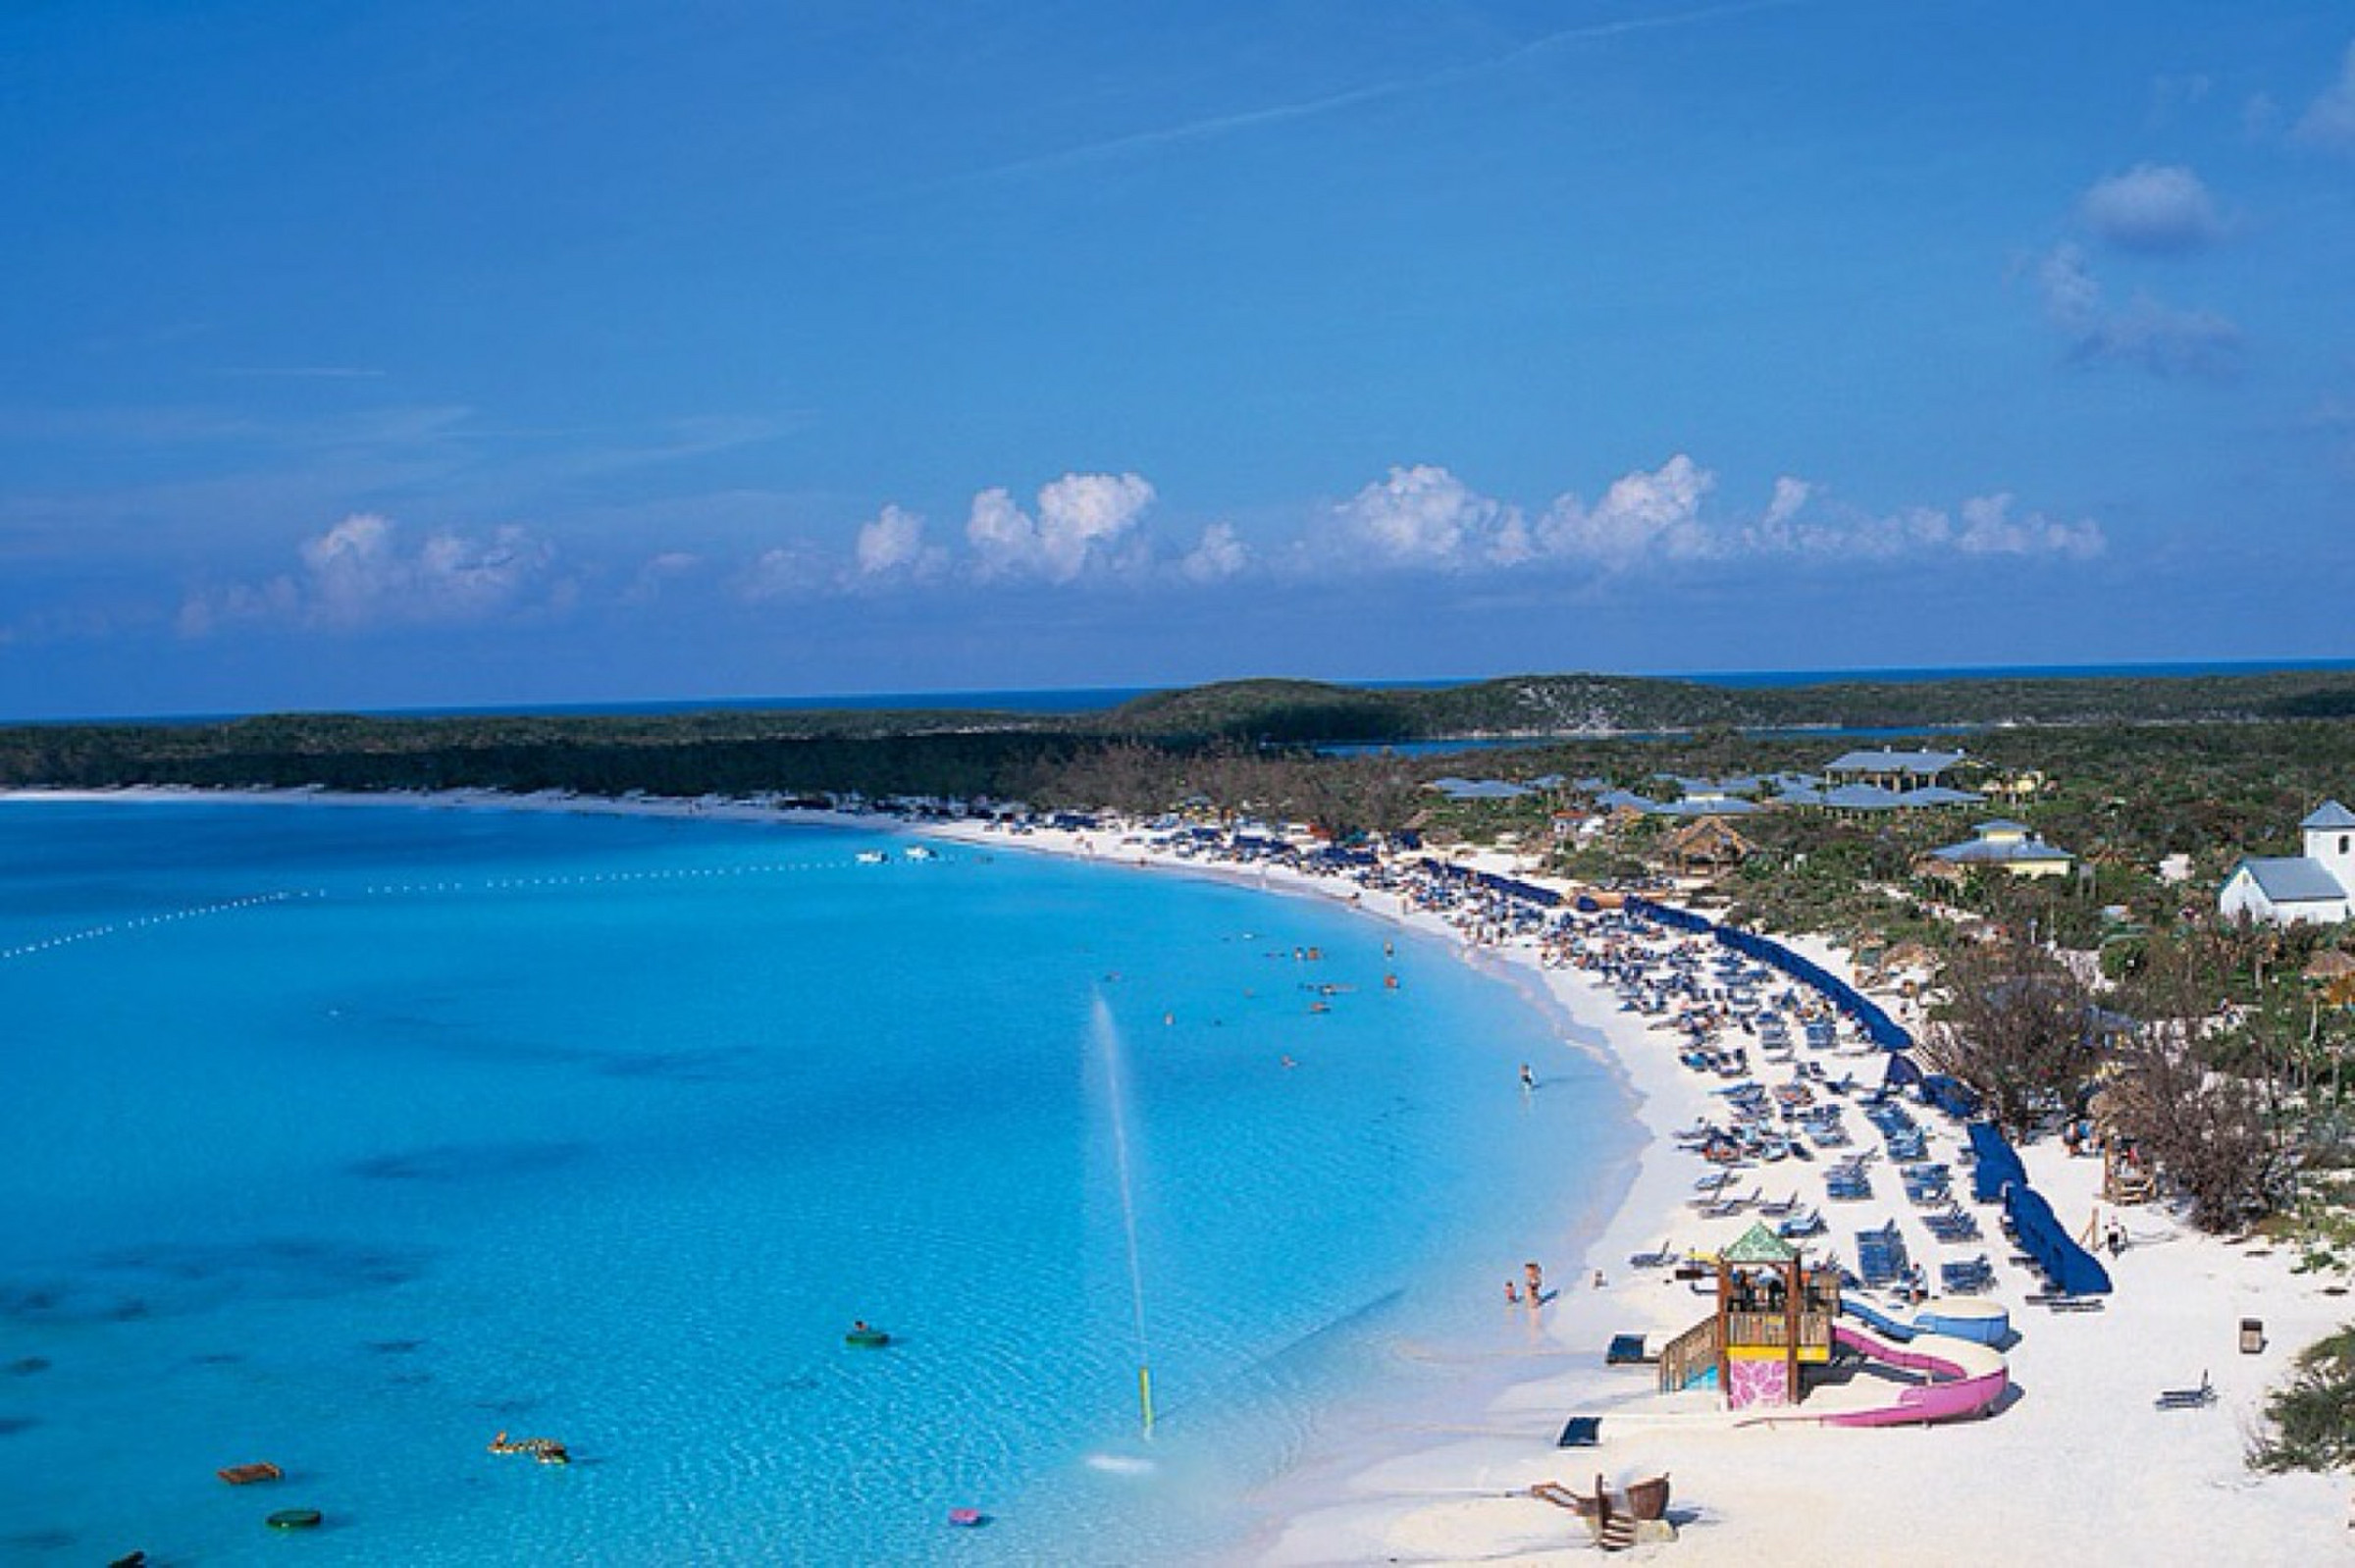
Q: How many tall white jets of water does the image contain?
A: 1